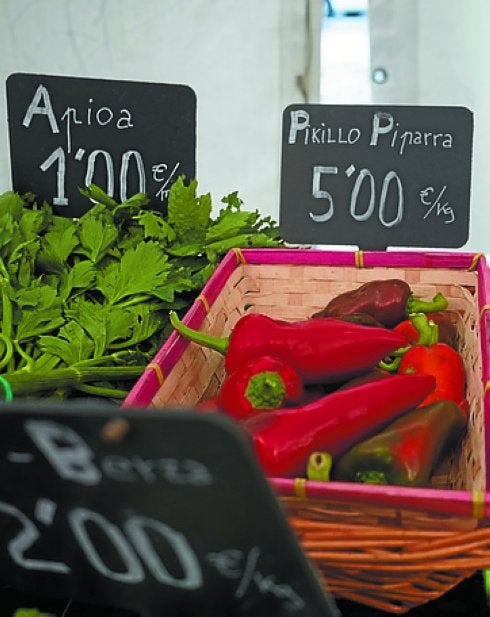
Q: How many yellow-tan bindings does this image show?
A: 9